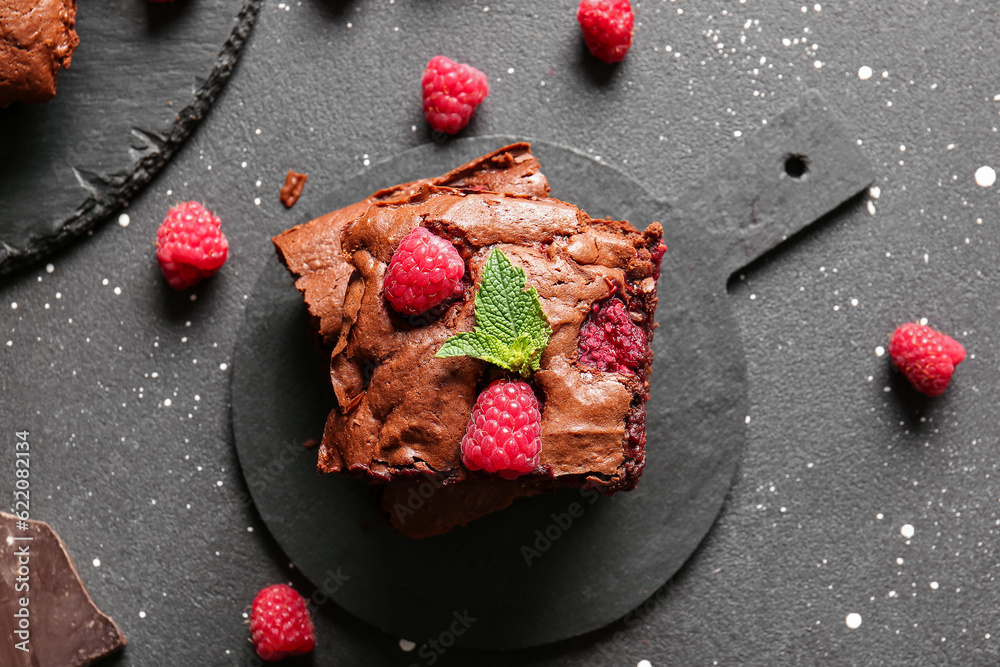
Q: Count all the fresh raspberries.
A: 7